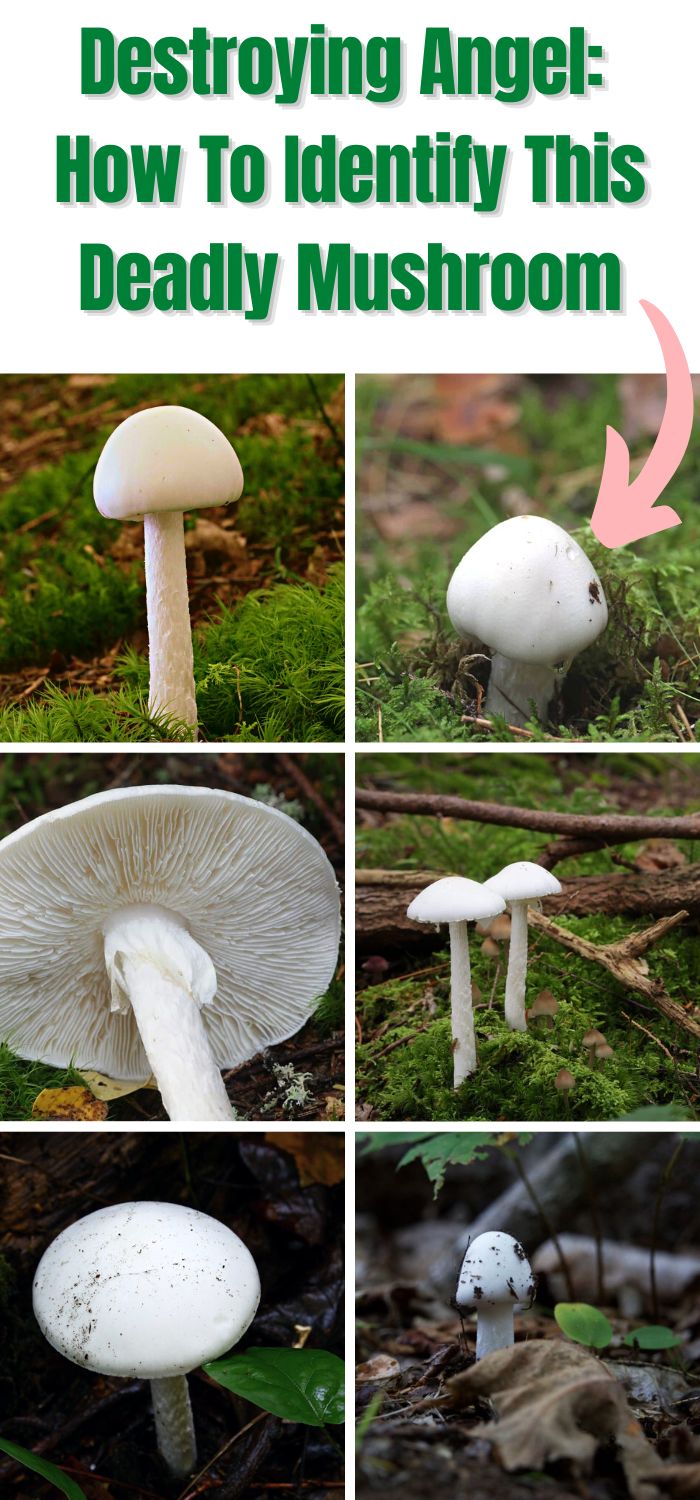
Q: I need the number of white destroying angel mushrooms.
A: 7